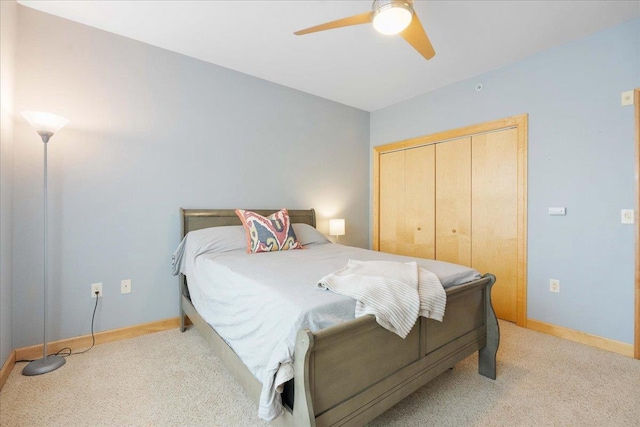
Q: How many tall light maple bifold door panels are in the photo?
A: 4